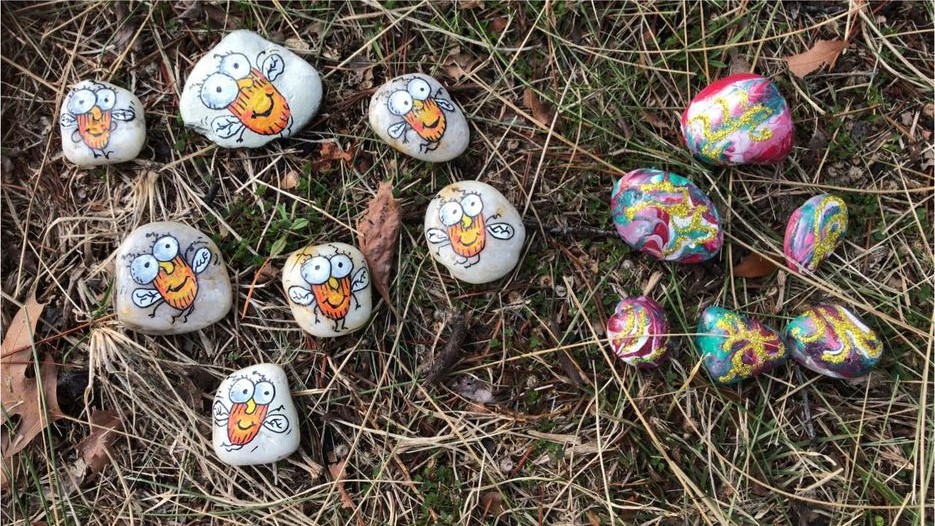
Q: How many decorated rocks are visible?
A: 13